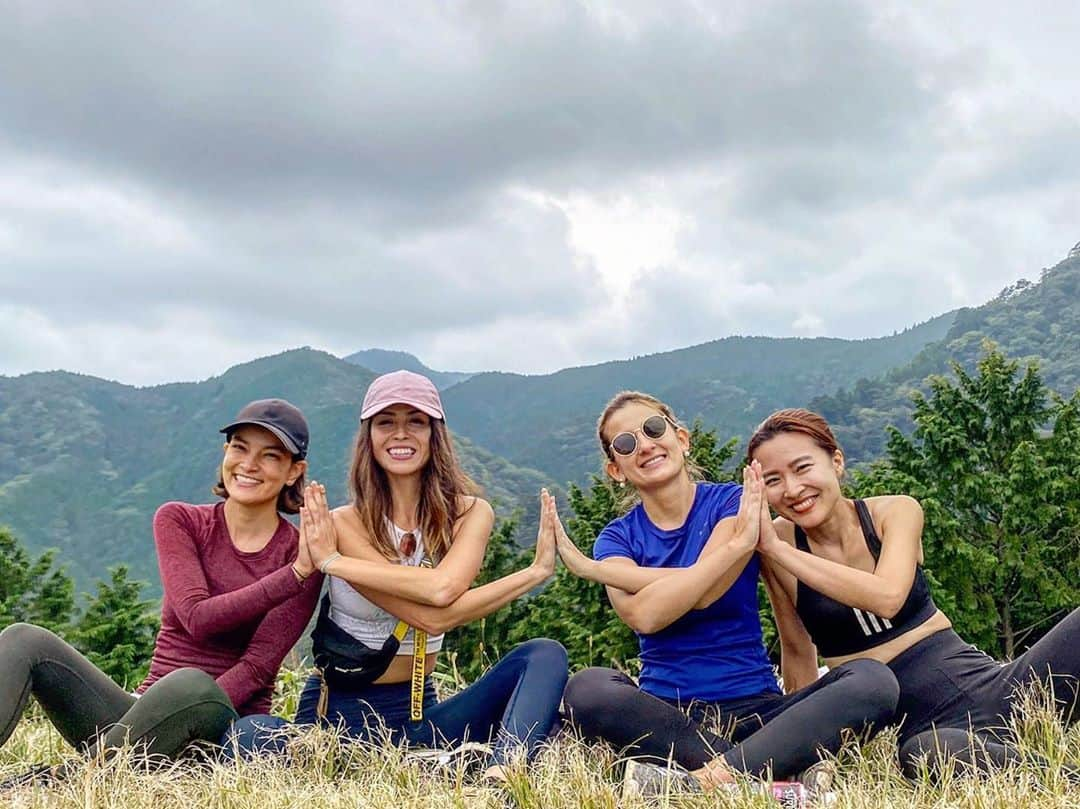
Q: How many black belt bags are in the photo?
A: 1